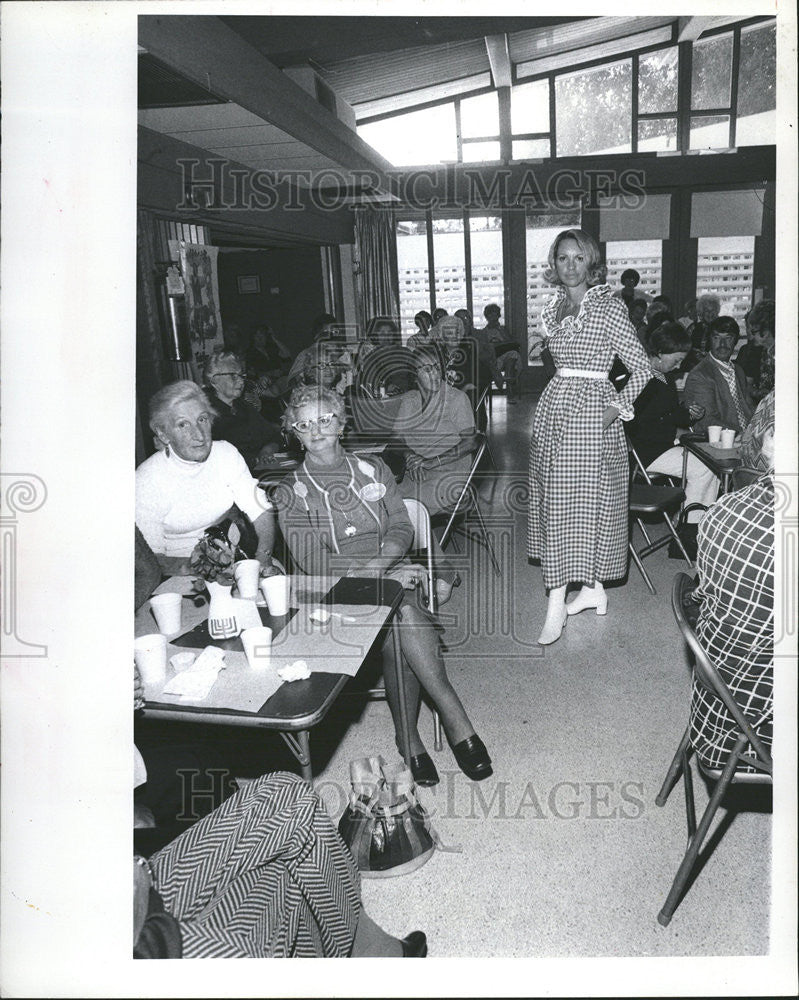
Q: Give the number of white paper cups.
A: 7